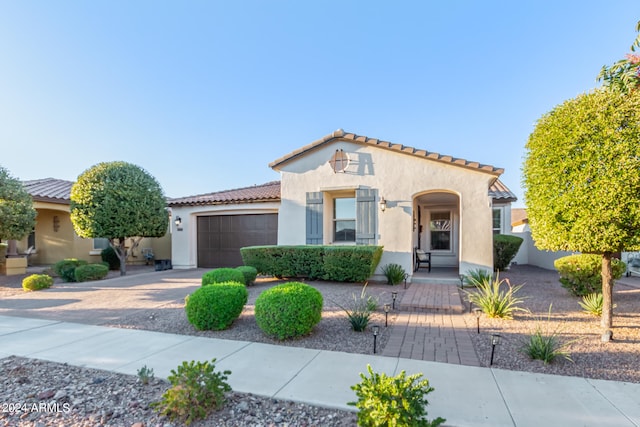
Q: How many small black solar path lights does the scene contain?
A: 8